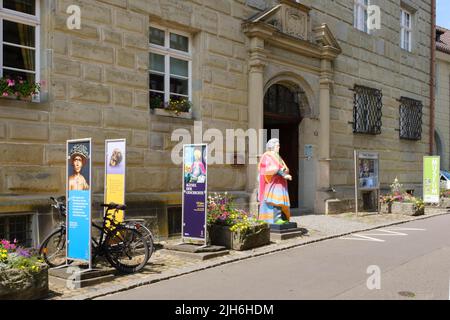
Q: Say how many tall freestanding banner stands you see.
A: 4